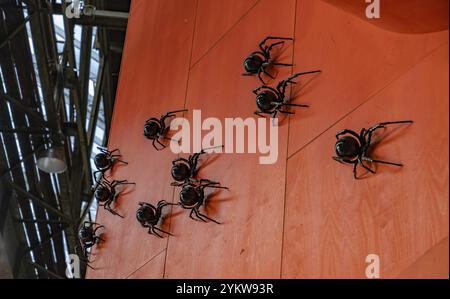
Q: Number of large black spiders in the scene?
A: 10